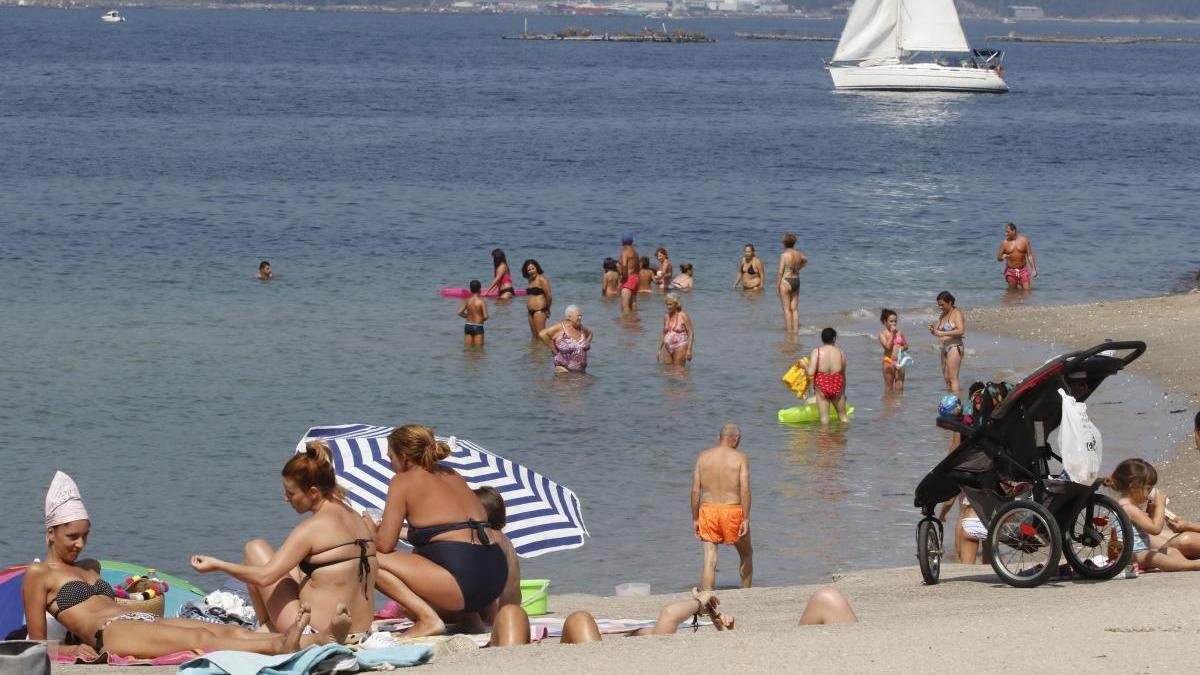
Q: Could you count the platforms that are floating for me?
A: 3